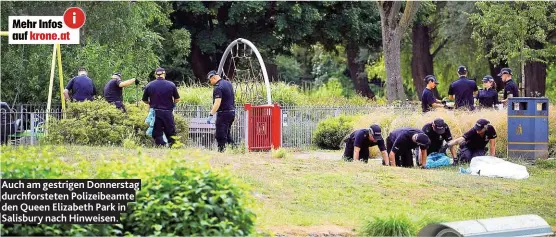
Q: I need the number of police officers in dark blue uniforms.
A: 12